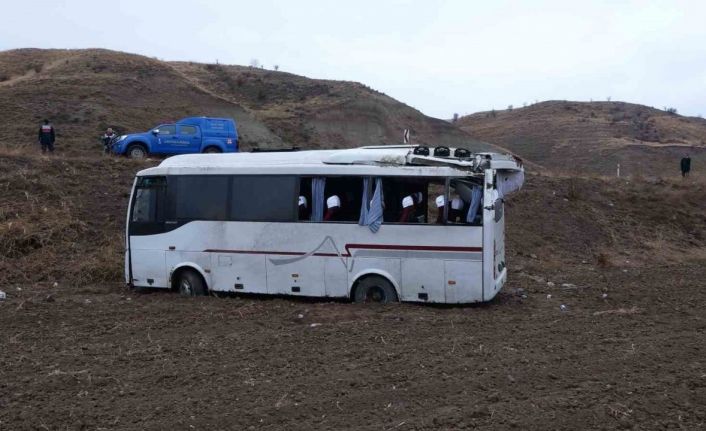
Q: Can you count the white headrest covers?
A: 5